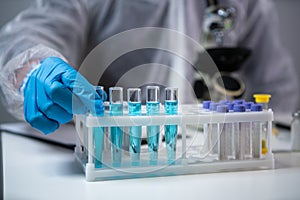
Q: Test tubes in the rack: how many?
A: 15